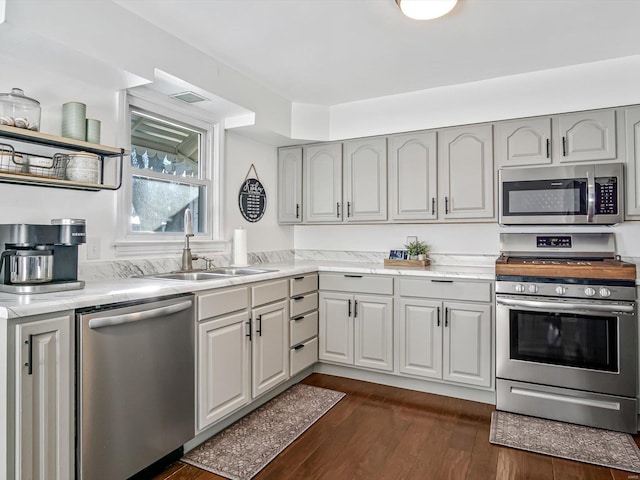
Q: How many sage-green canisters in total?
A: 2